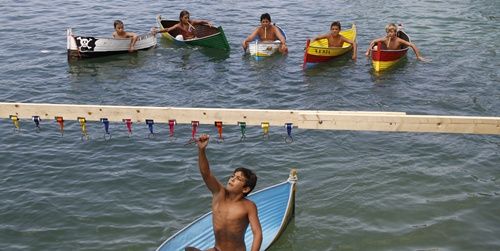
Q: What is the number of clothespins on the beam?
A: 13